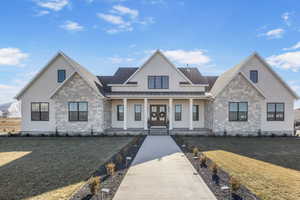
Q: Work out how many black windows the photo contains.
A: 11